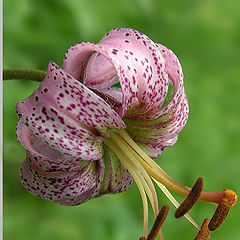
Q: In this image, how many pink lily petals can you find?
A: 6